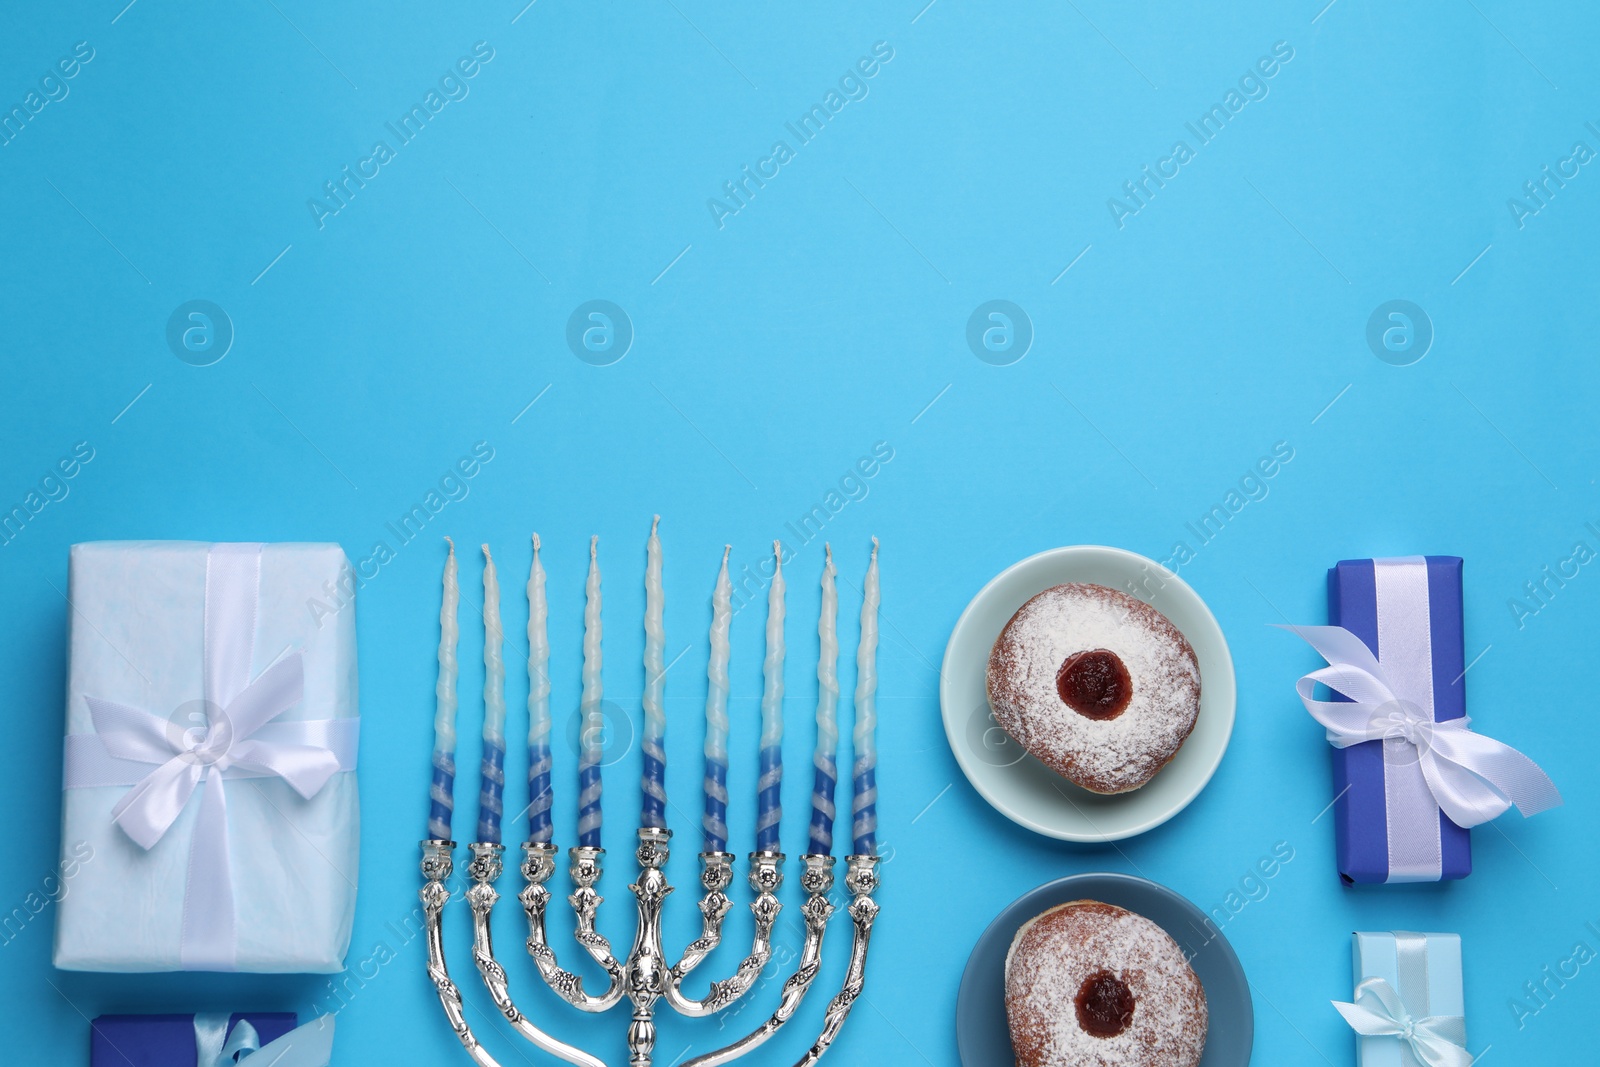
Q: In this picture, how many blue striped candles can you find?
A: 9